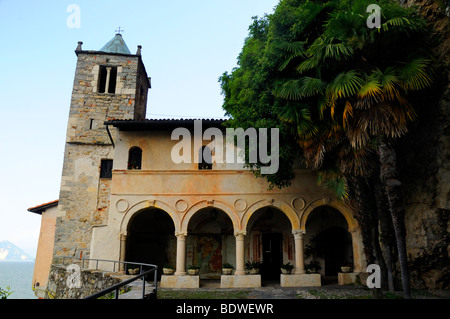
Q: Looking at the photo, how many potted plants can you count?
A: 8